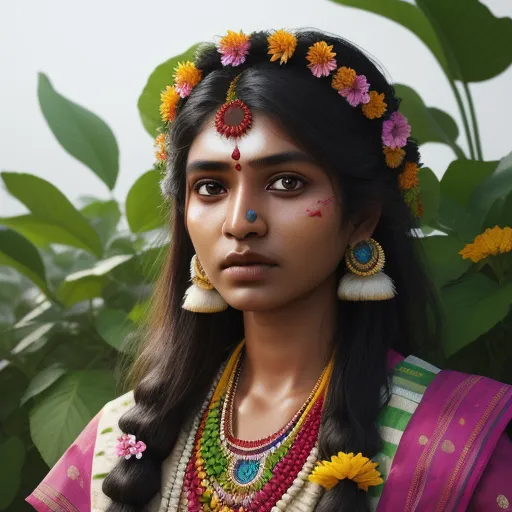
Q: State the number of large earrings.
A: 2